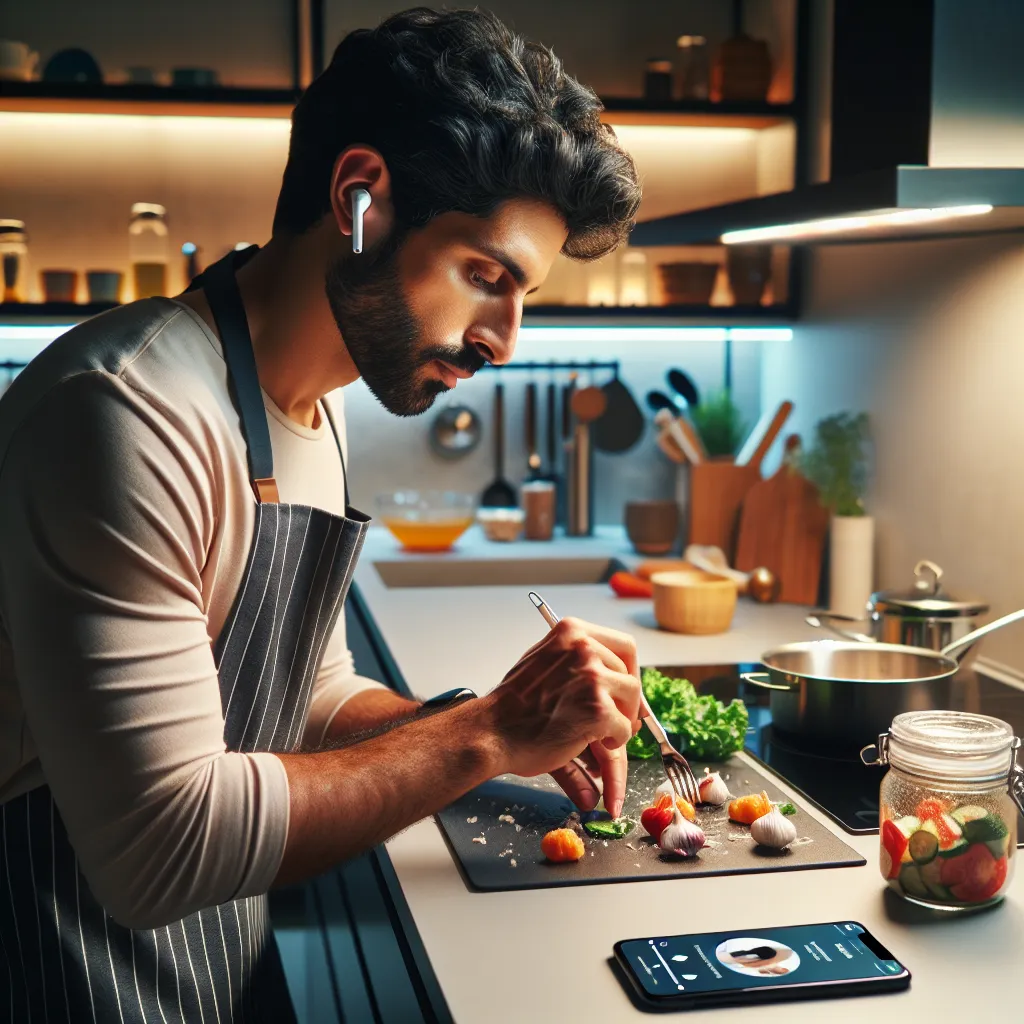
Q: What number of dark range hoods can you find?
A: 1